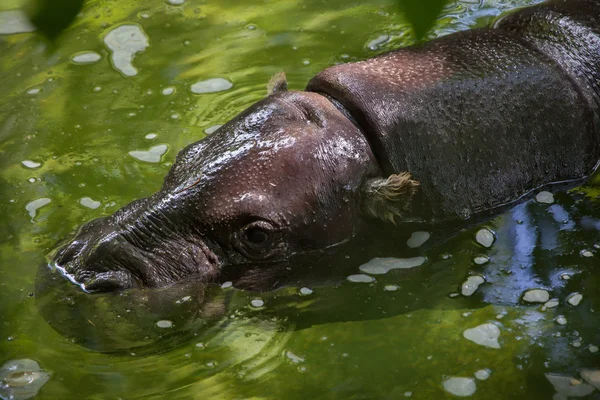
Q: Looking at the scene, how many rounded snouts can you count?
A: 1